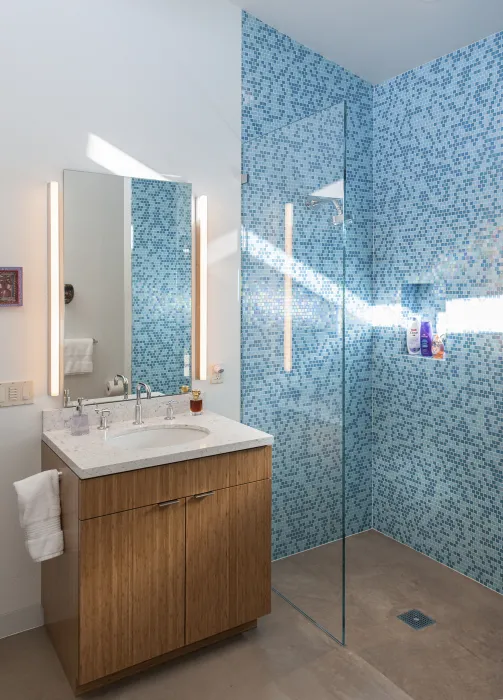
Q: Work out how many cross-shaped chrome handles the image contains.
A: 2